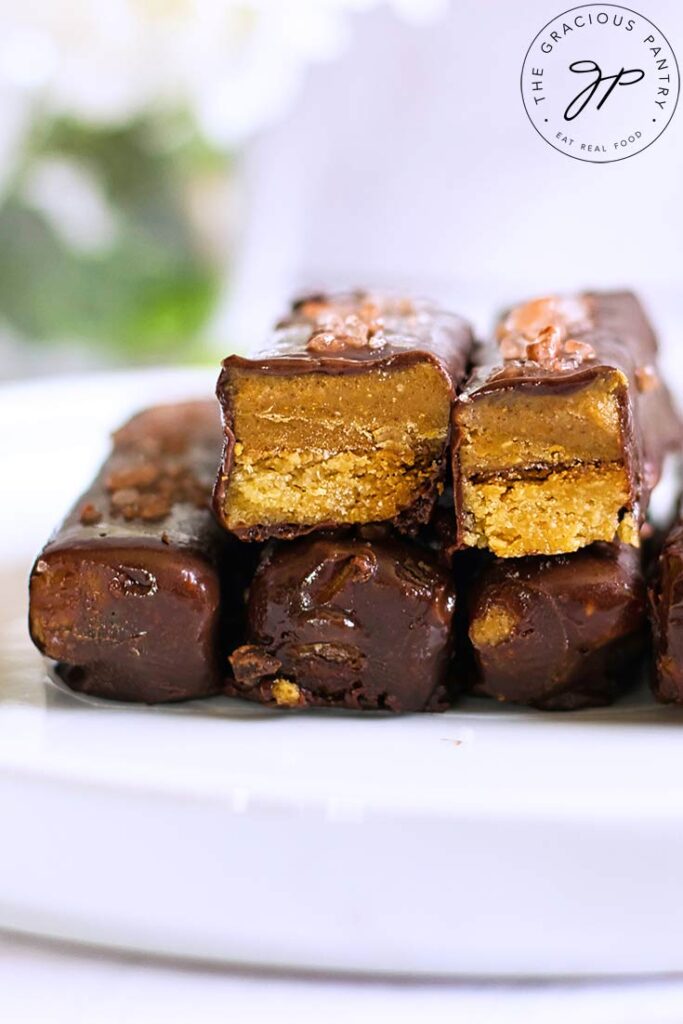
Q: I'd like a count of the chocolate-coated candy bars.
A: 6